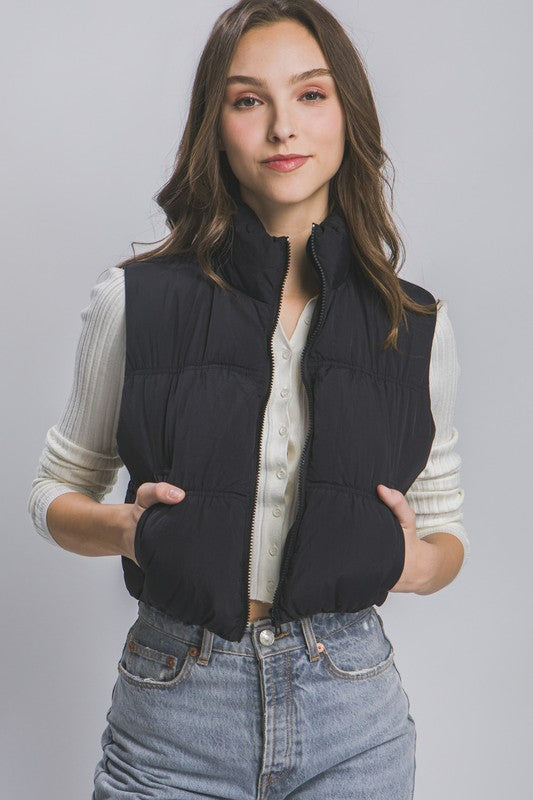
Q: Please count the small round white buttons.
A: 8